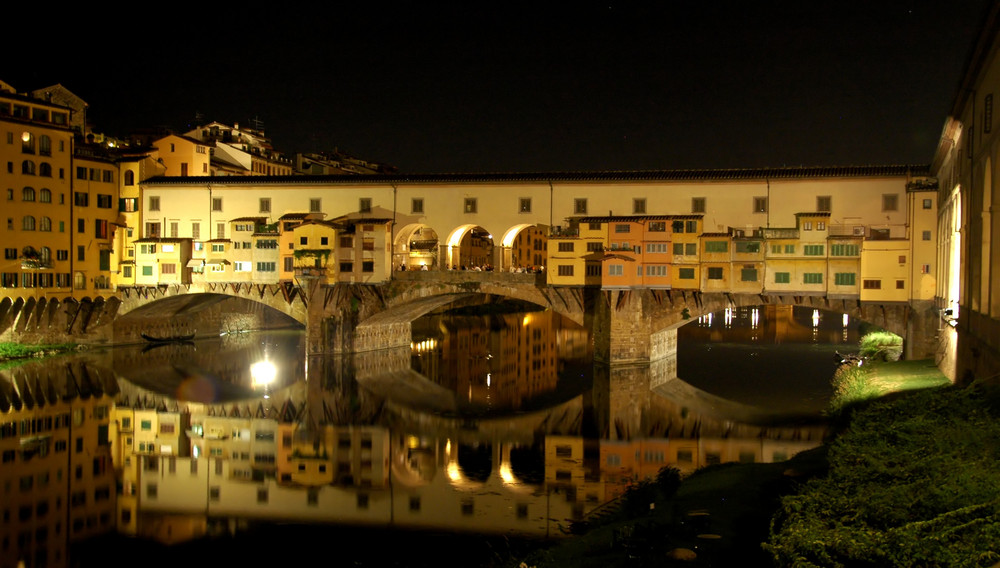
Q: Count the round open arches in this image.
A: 3